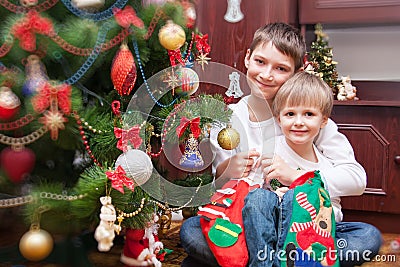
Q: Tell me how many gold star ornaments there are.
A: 3